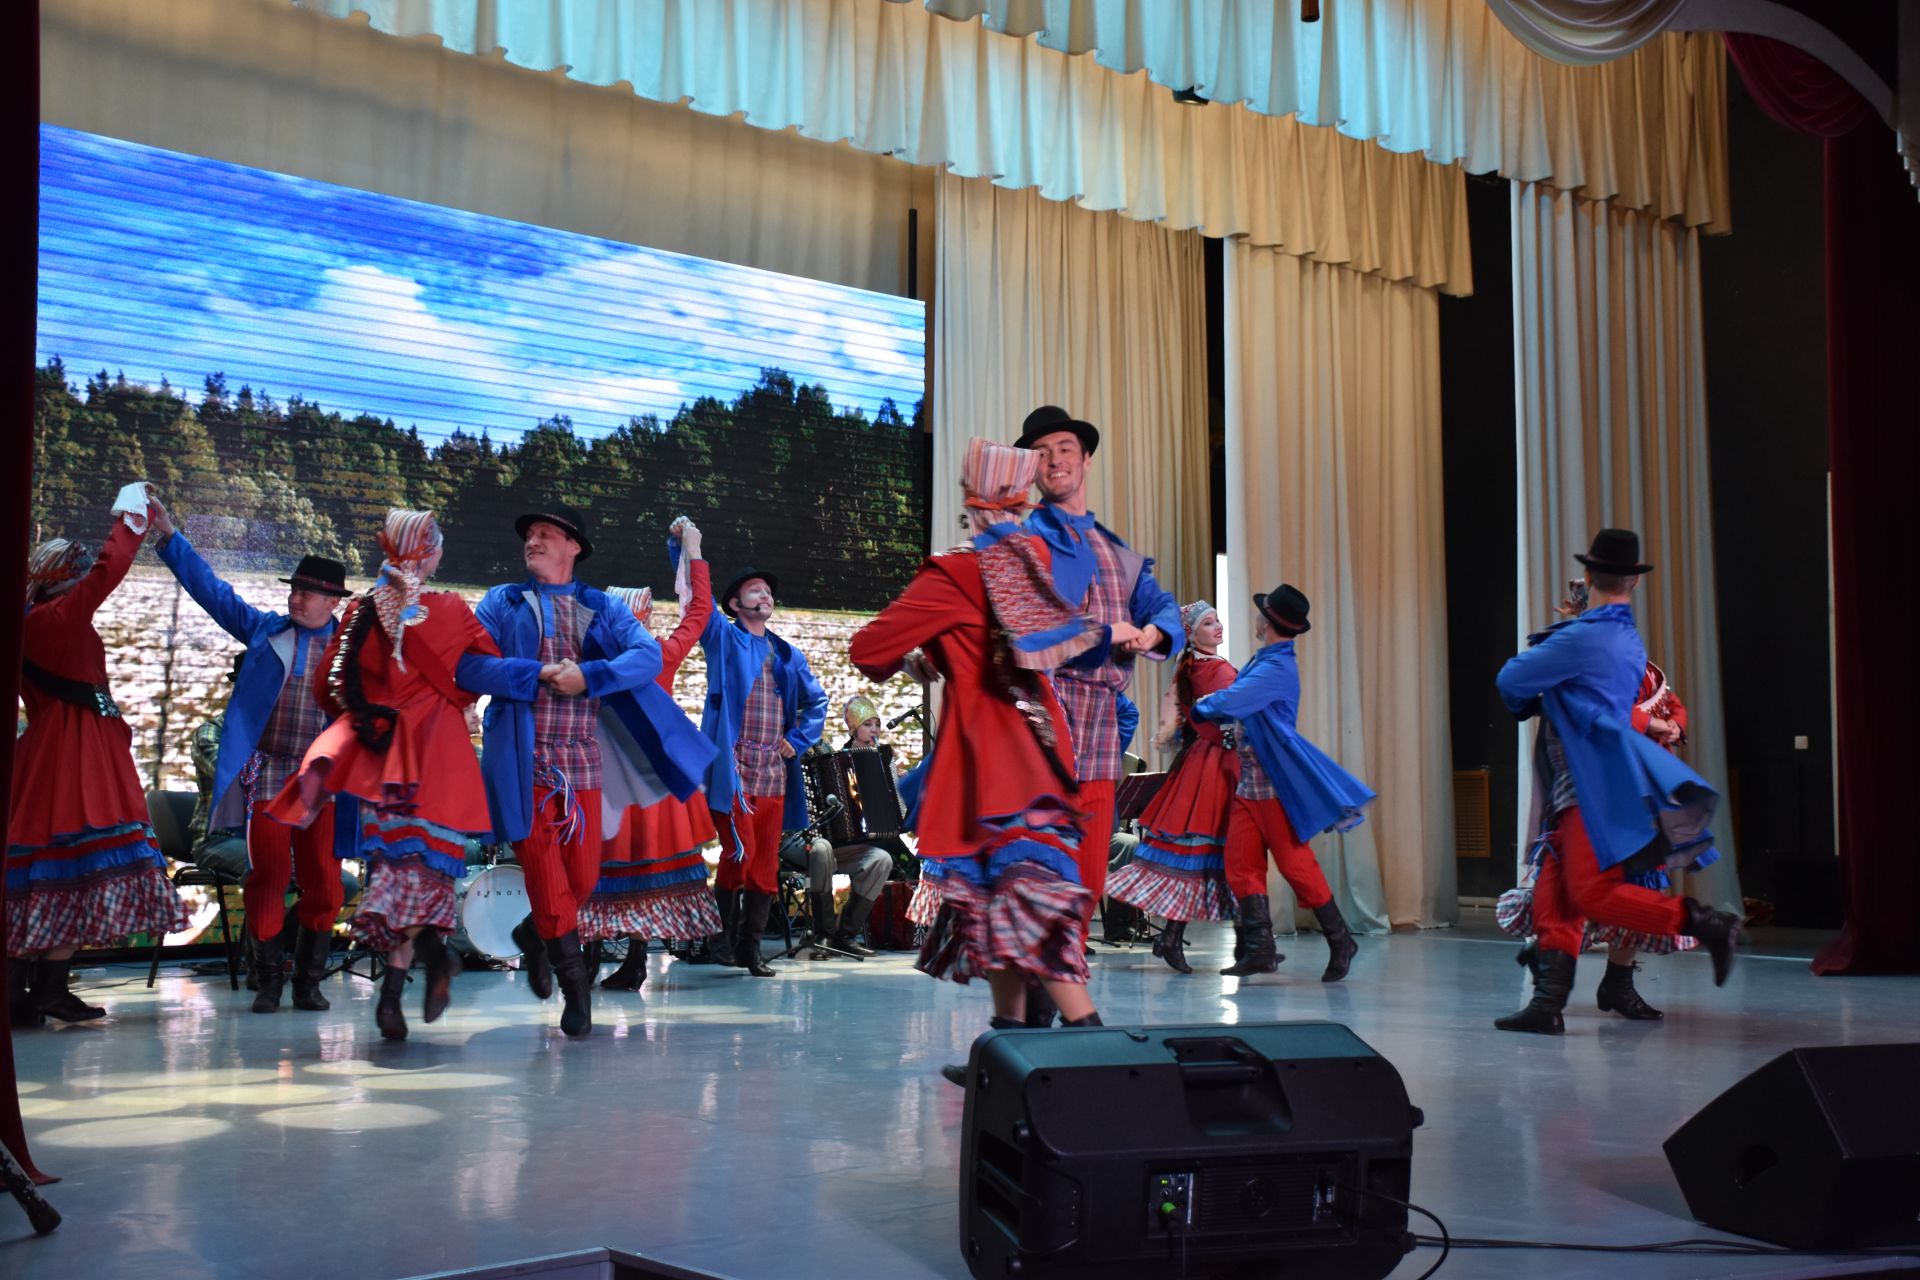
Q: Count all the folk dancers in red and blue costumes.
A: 12